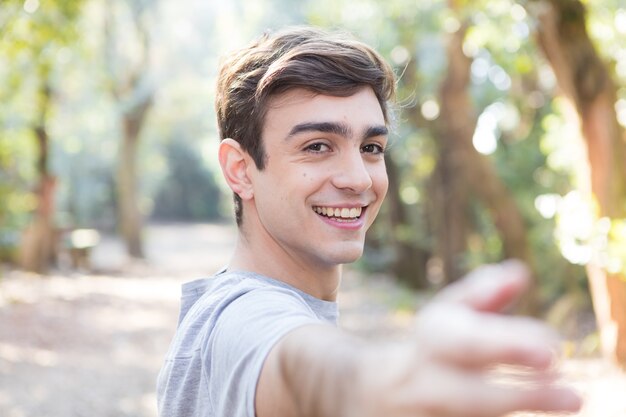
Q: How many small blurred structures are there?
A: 1